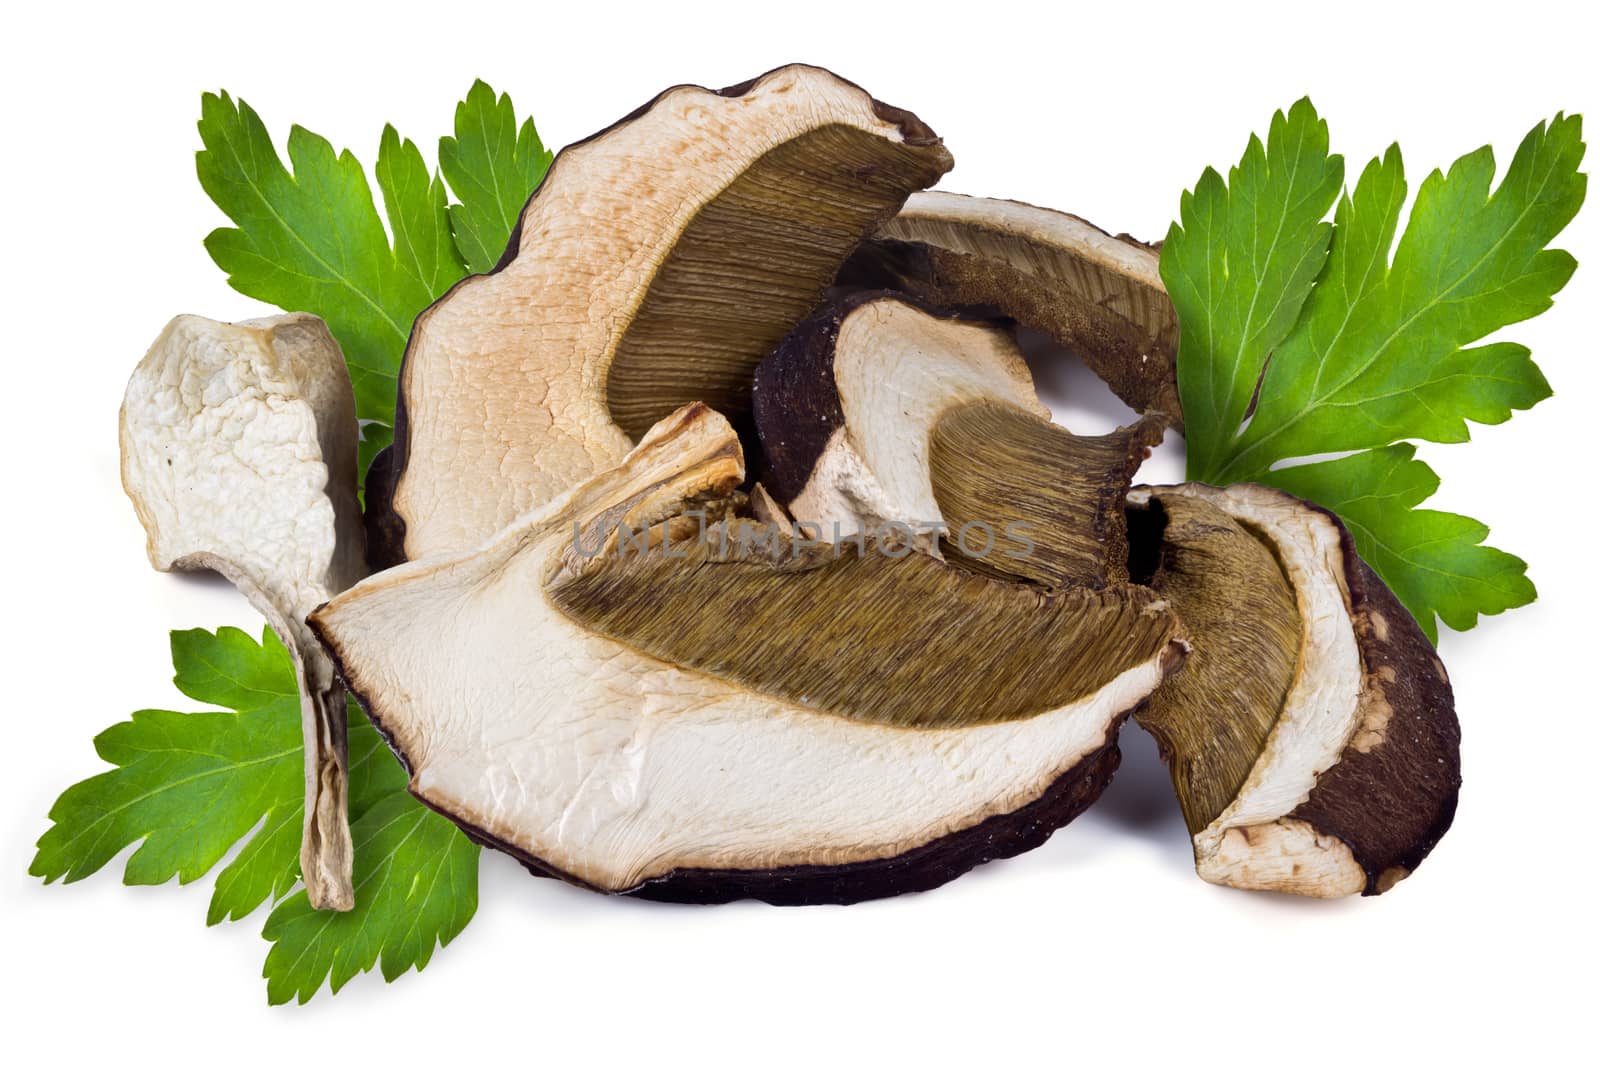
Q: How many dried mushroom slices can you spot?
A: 6